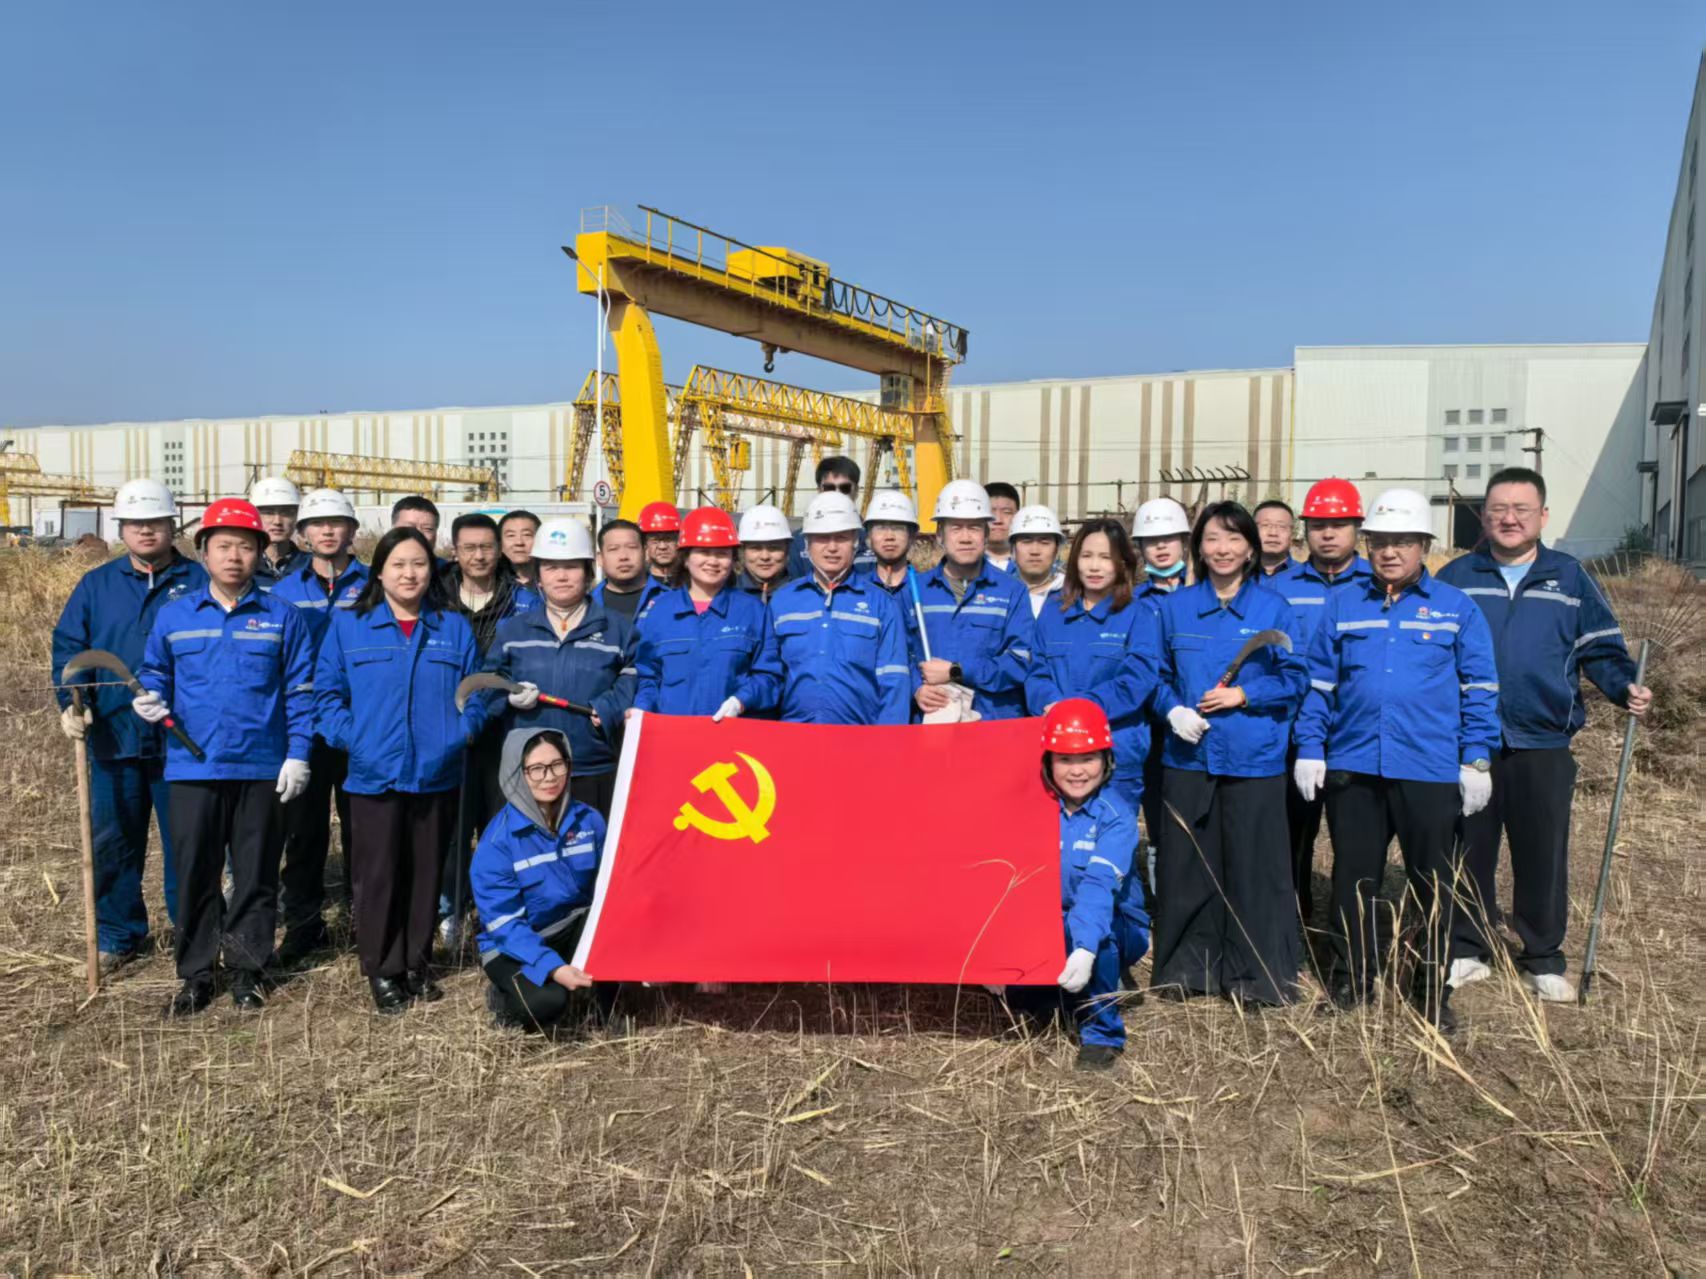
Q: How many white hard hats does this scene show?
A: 11